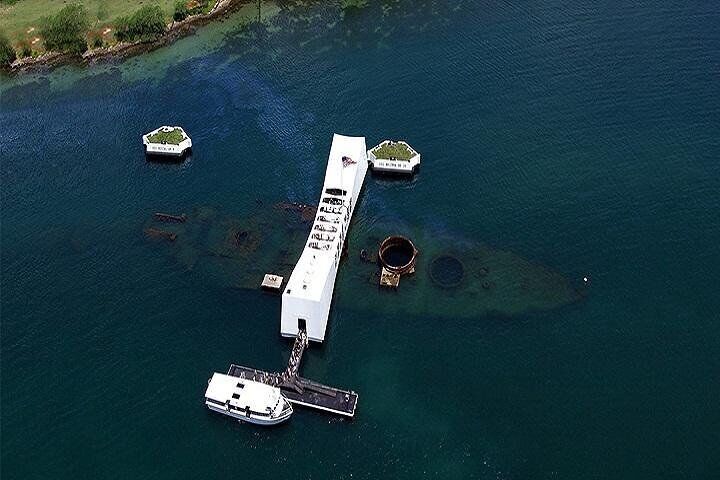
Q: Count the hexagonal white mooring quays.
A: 2